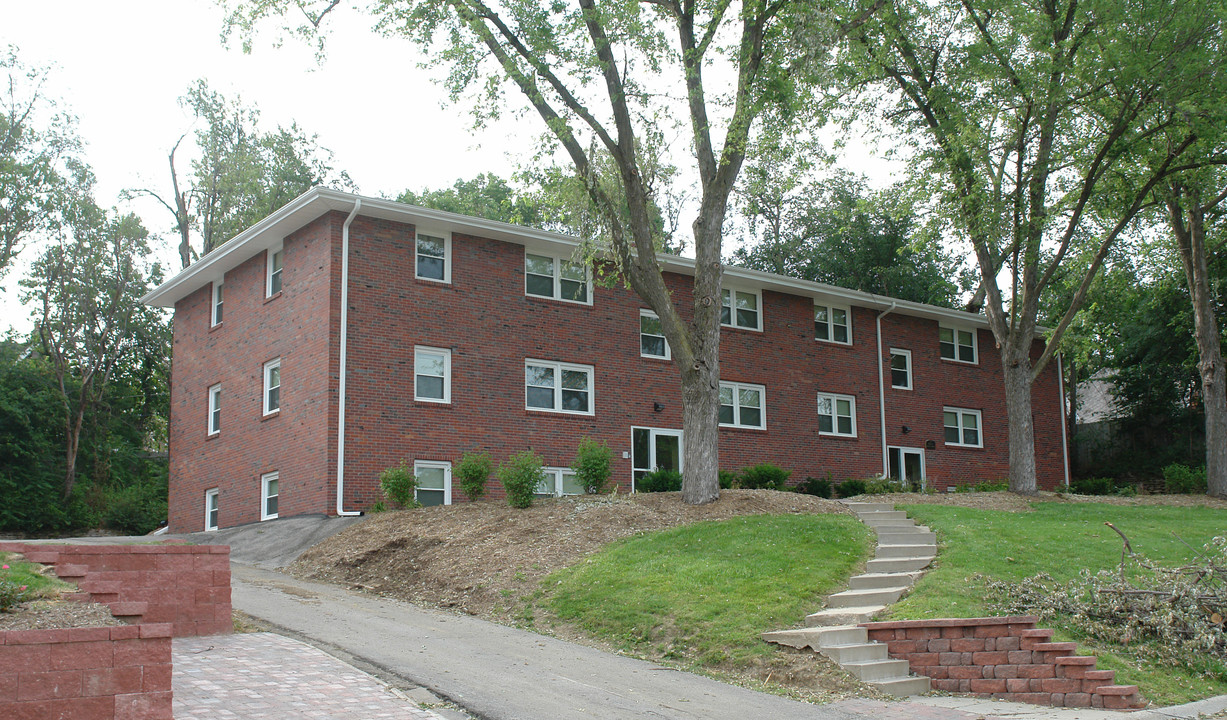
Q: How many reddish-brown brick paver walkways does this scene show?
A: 1